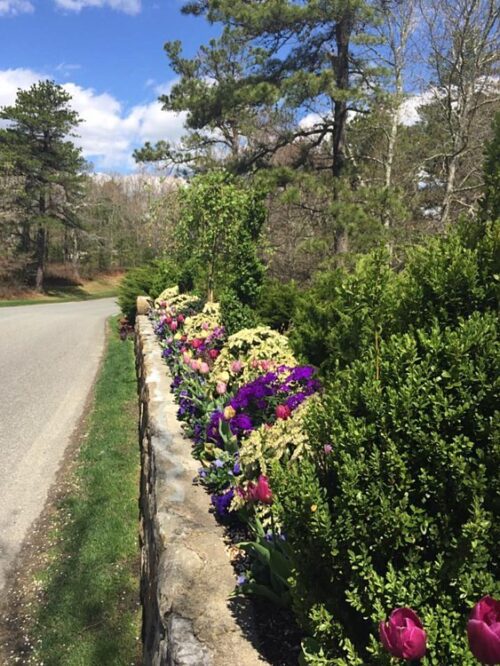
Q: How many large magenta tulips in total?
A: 2